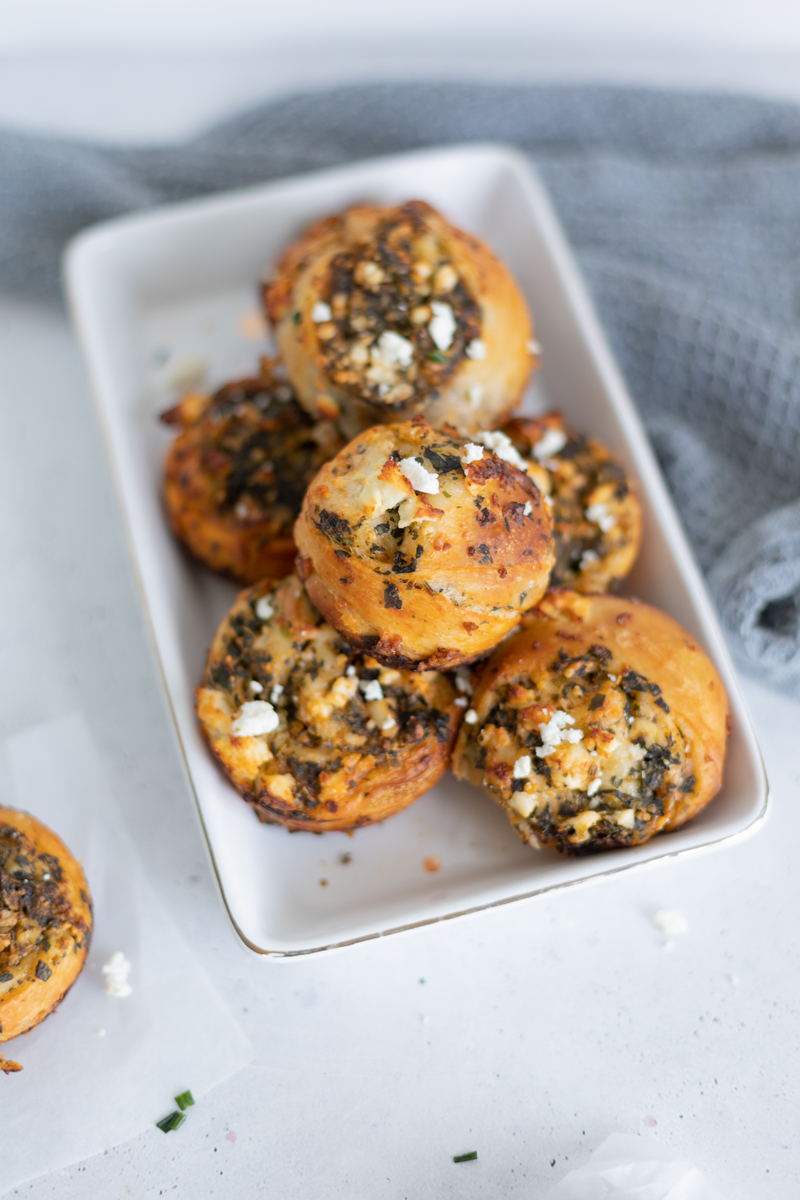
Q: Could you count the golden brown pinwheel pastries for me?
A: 7